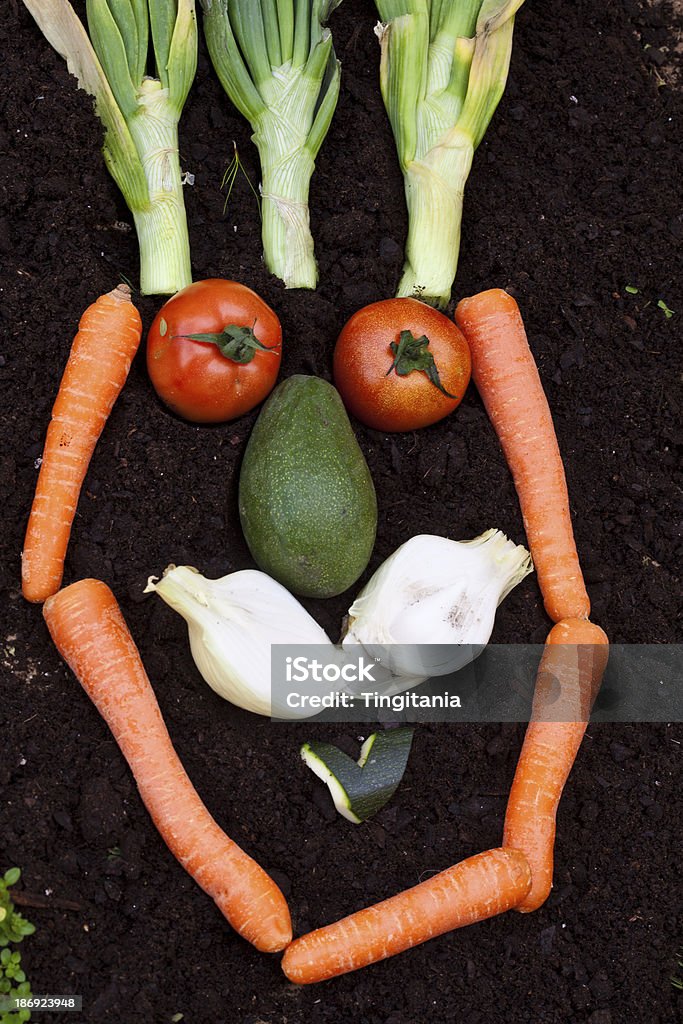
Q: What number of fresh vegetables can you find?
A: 14